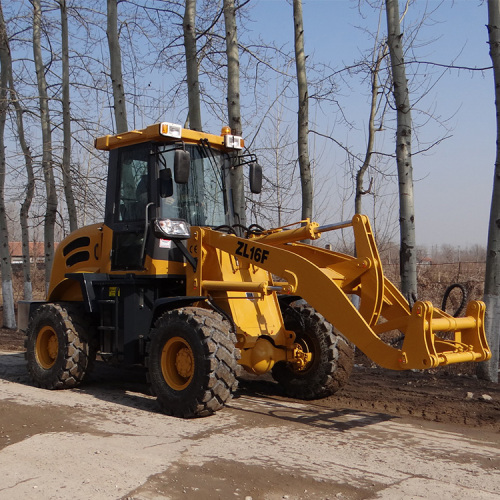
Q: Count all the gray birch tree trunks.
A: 11